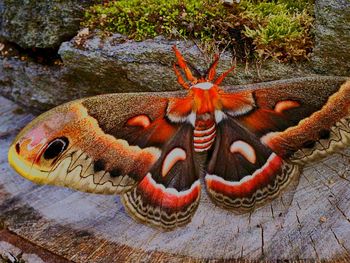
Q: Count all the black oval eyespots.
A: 1